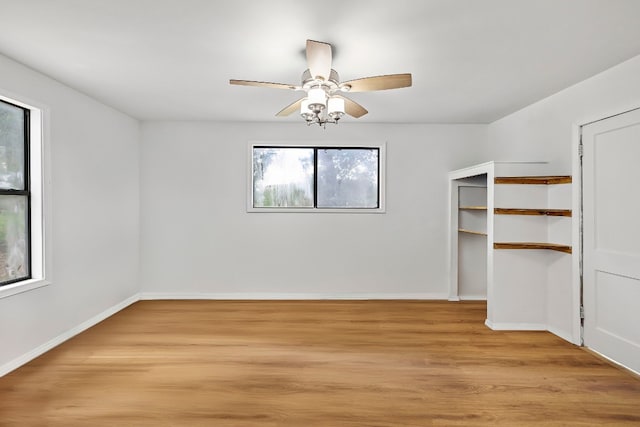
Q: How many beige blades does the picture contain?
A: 5